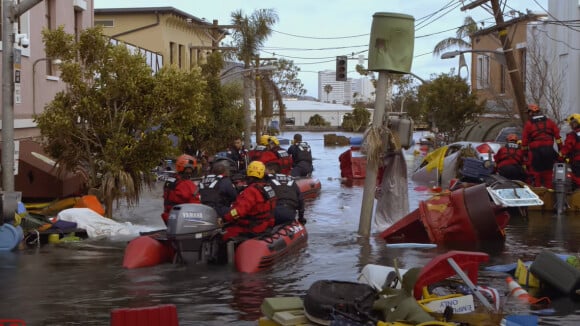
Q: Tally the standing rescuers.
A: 2